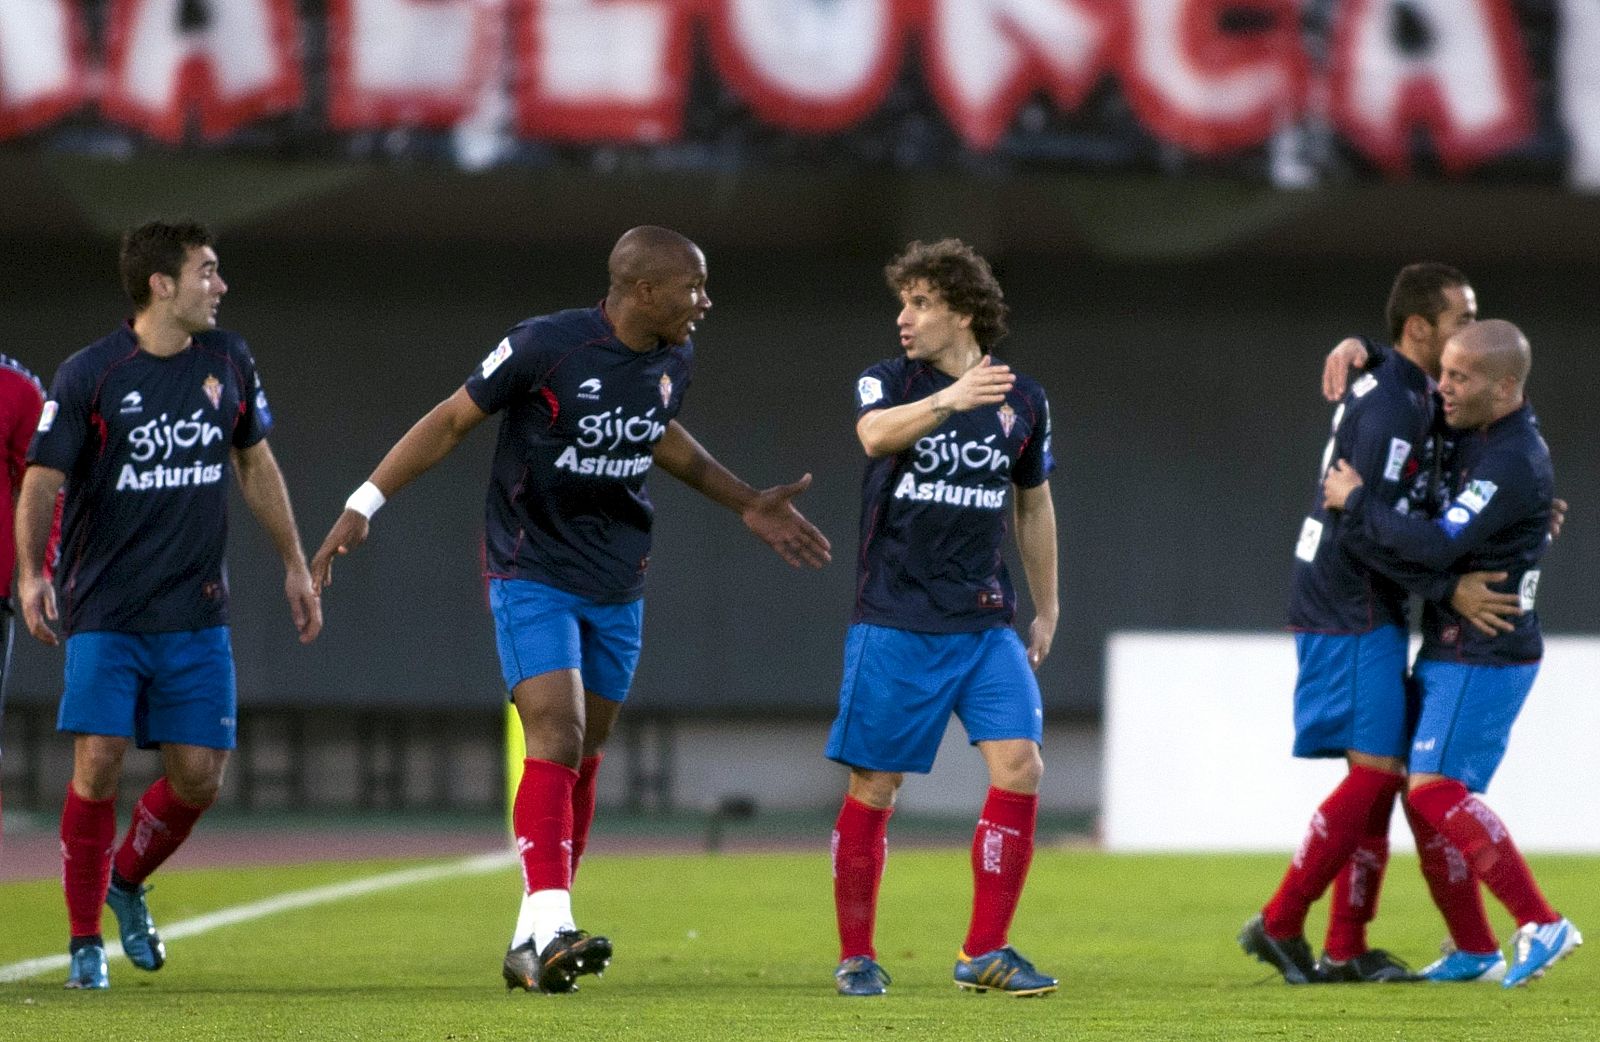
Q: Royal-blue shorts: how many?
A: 5